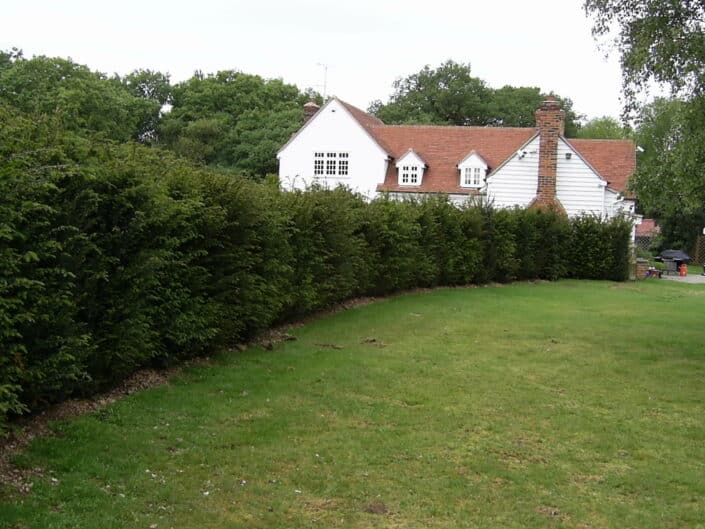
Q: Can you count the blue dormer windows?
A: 0